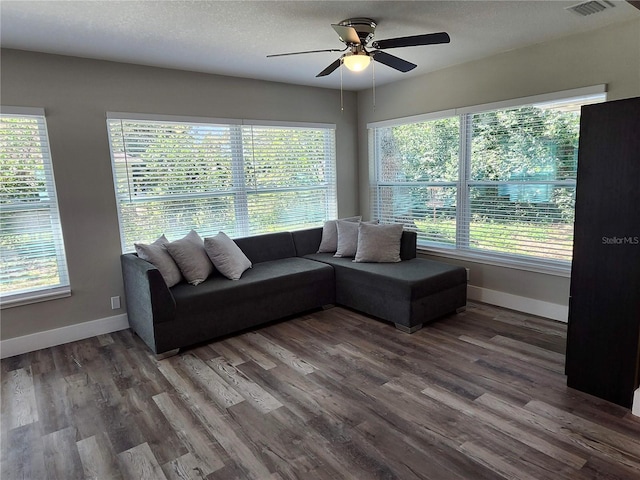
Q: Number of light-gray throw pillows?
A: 6